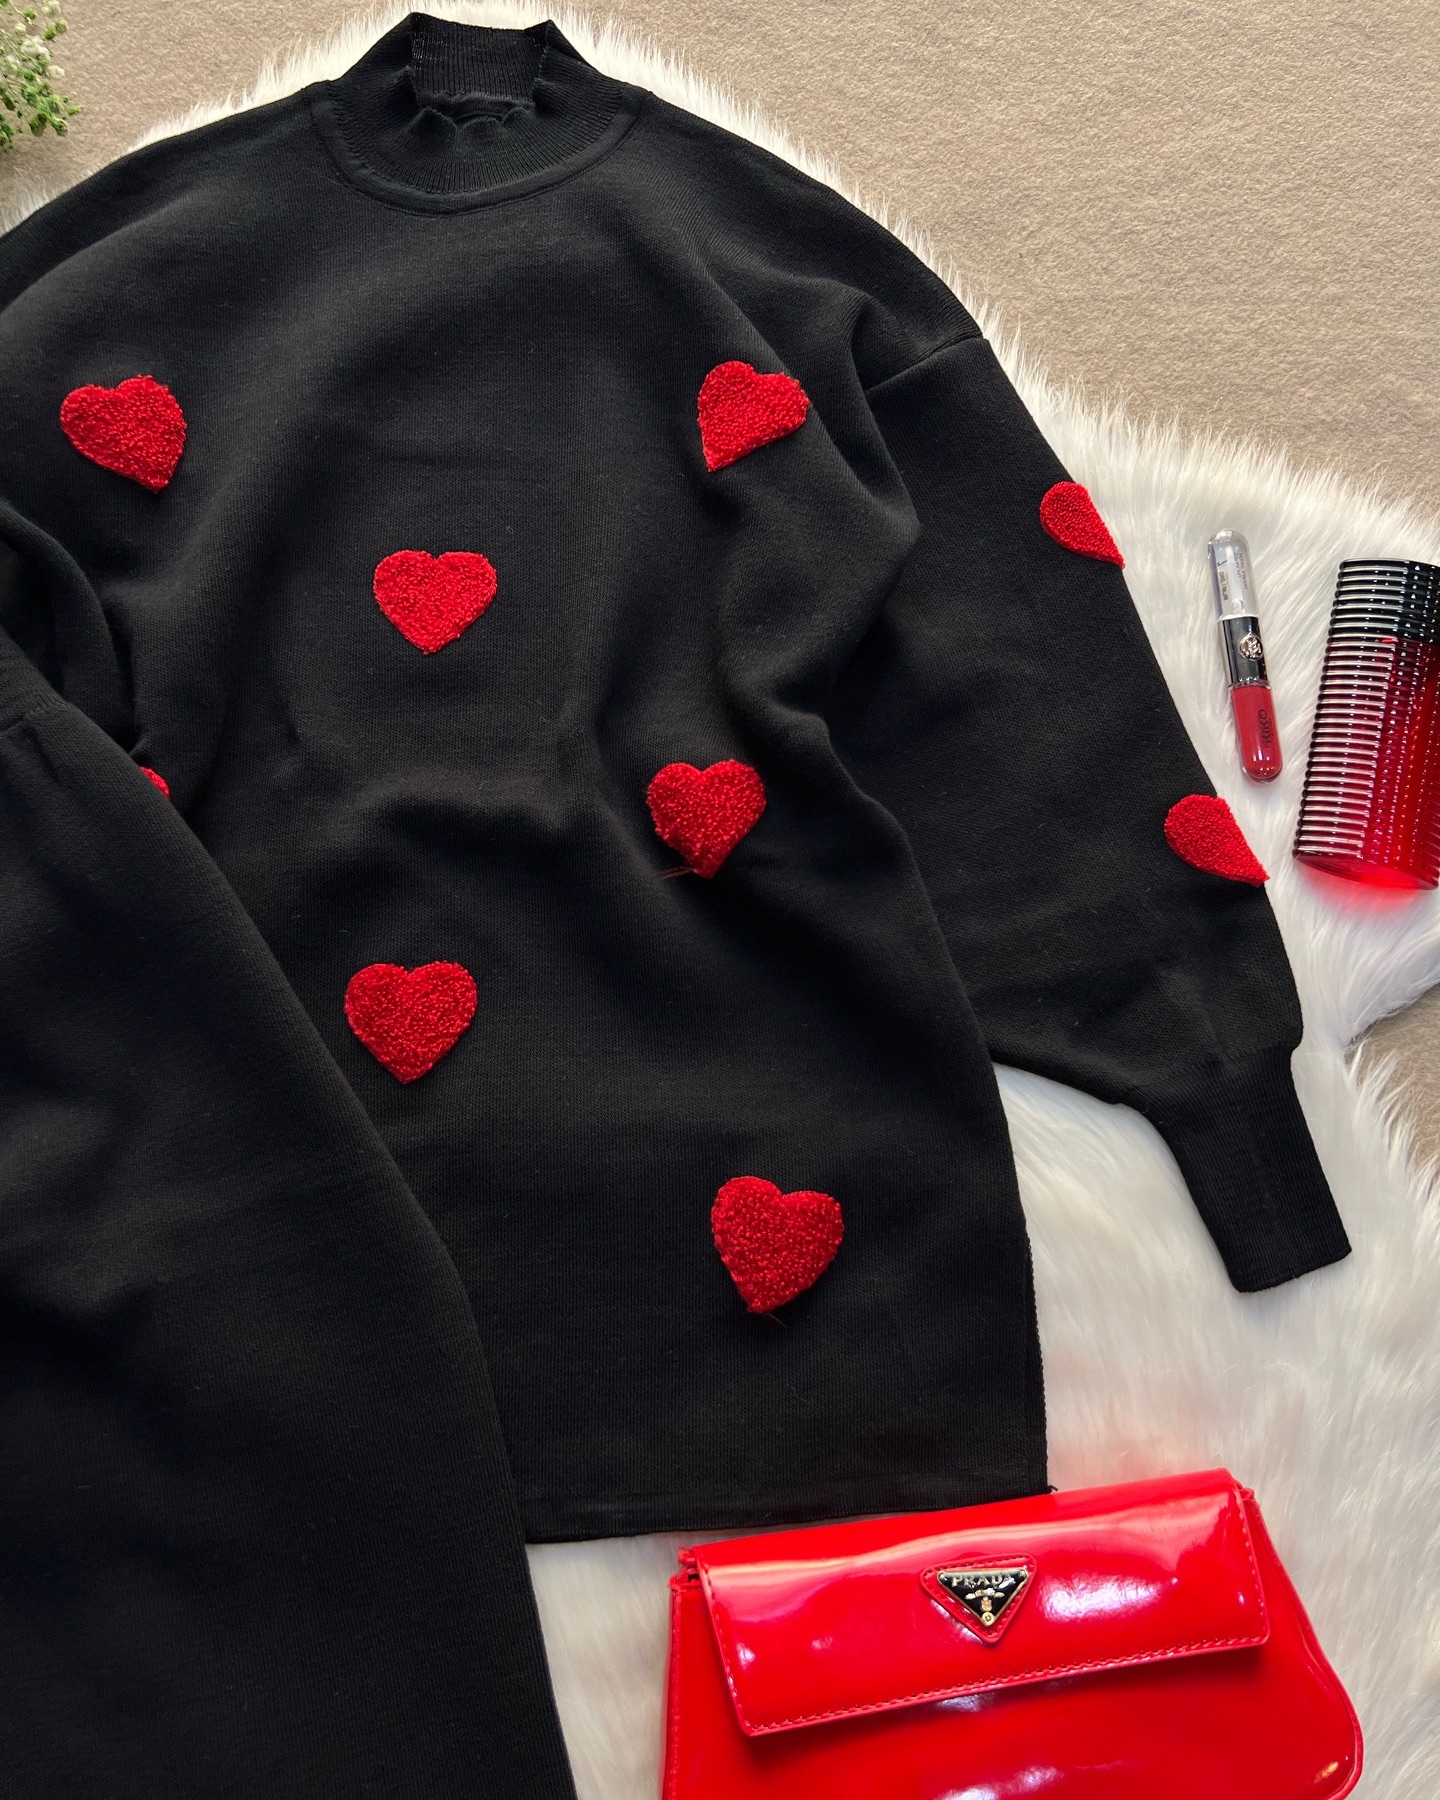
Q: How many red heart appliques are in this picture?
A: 9